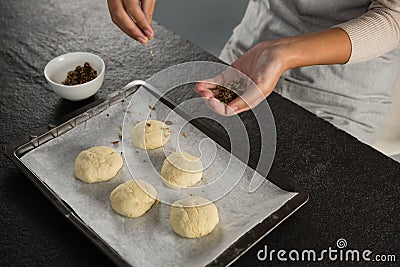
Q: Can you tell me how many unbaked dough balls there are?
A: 5